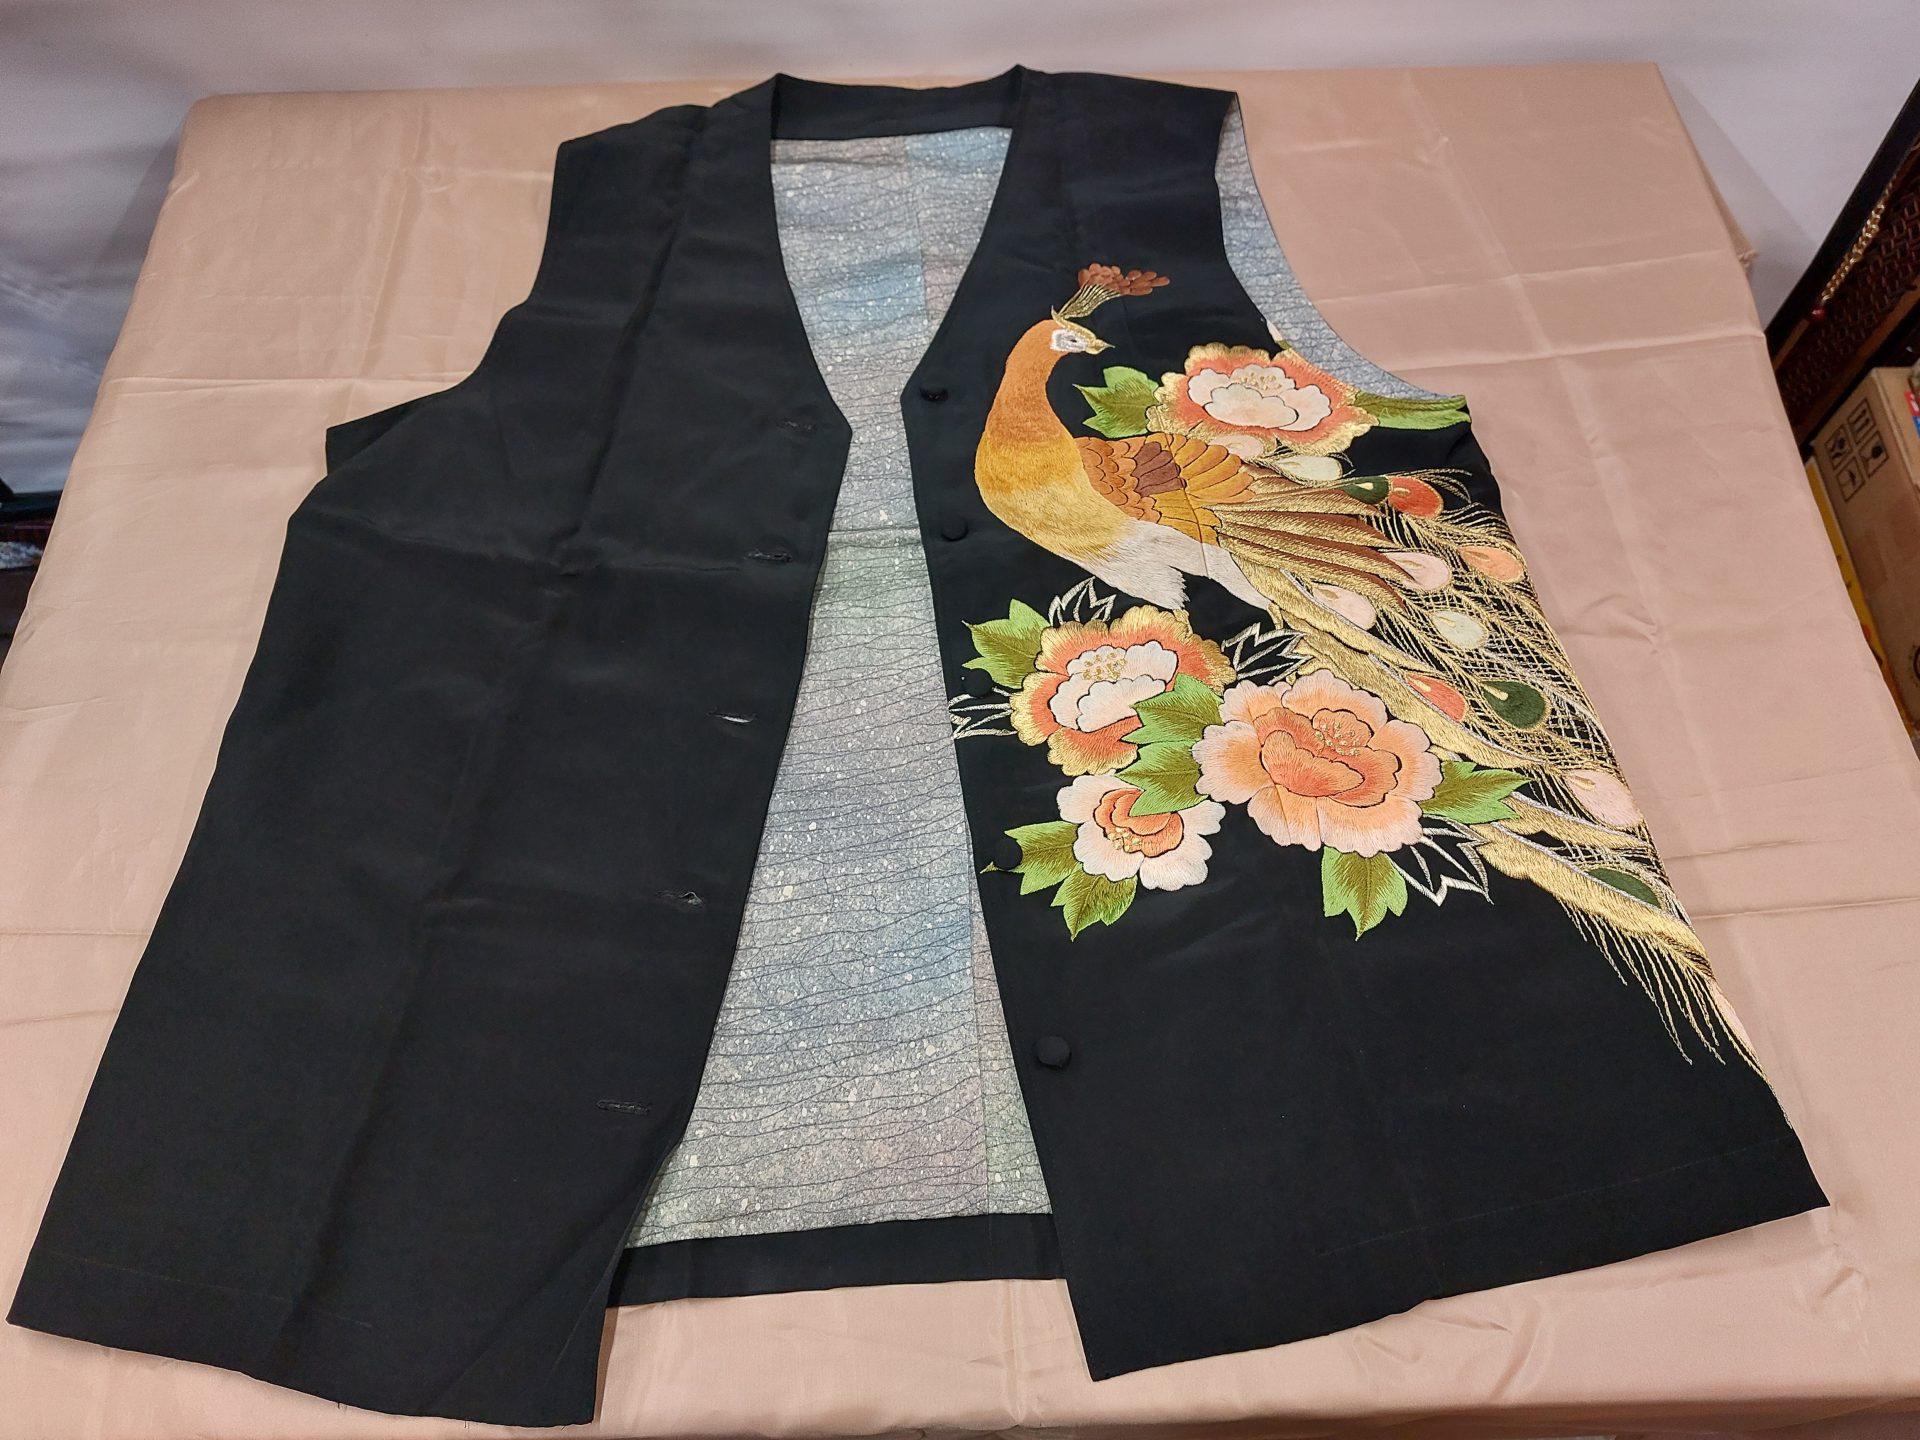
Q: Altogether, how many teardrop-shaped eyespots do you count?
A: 12